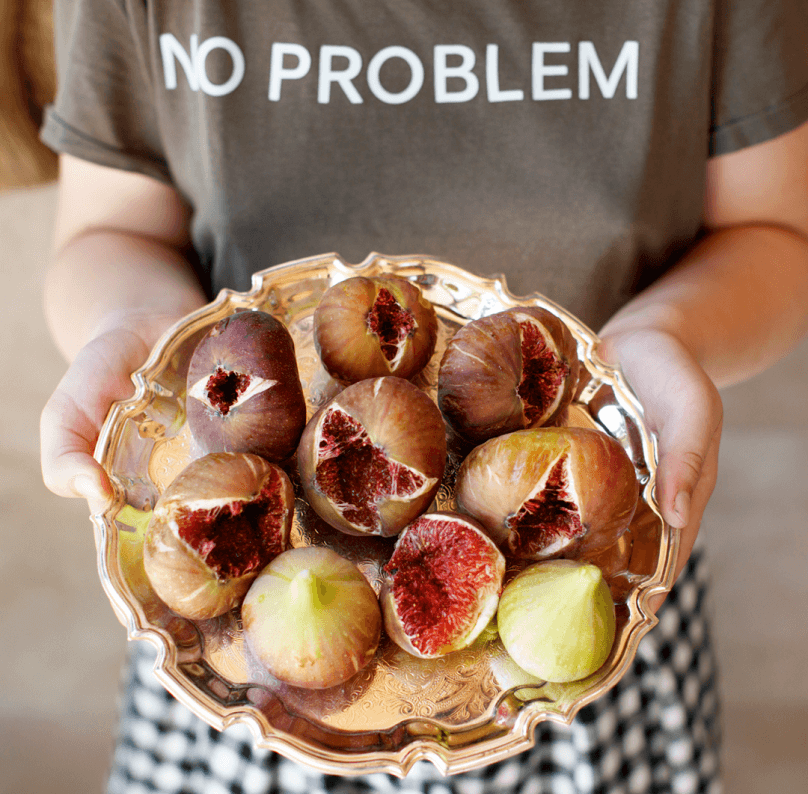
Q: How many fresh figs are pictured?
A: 9